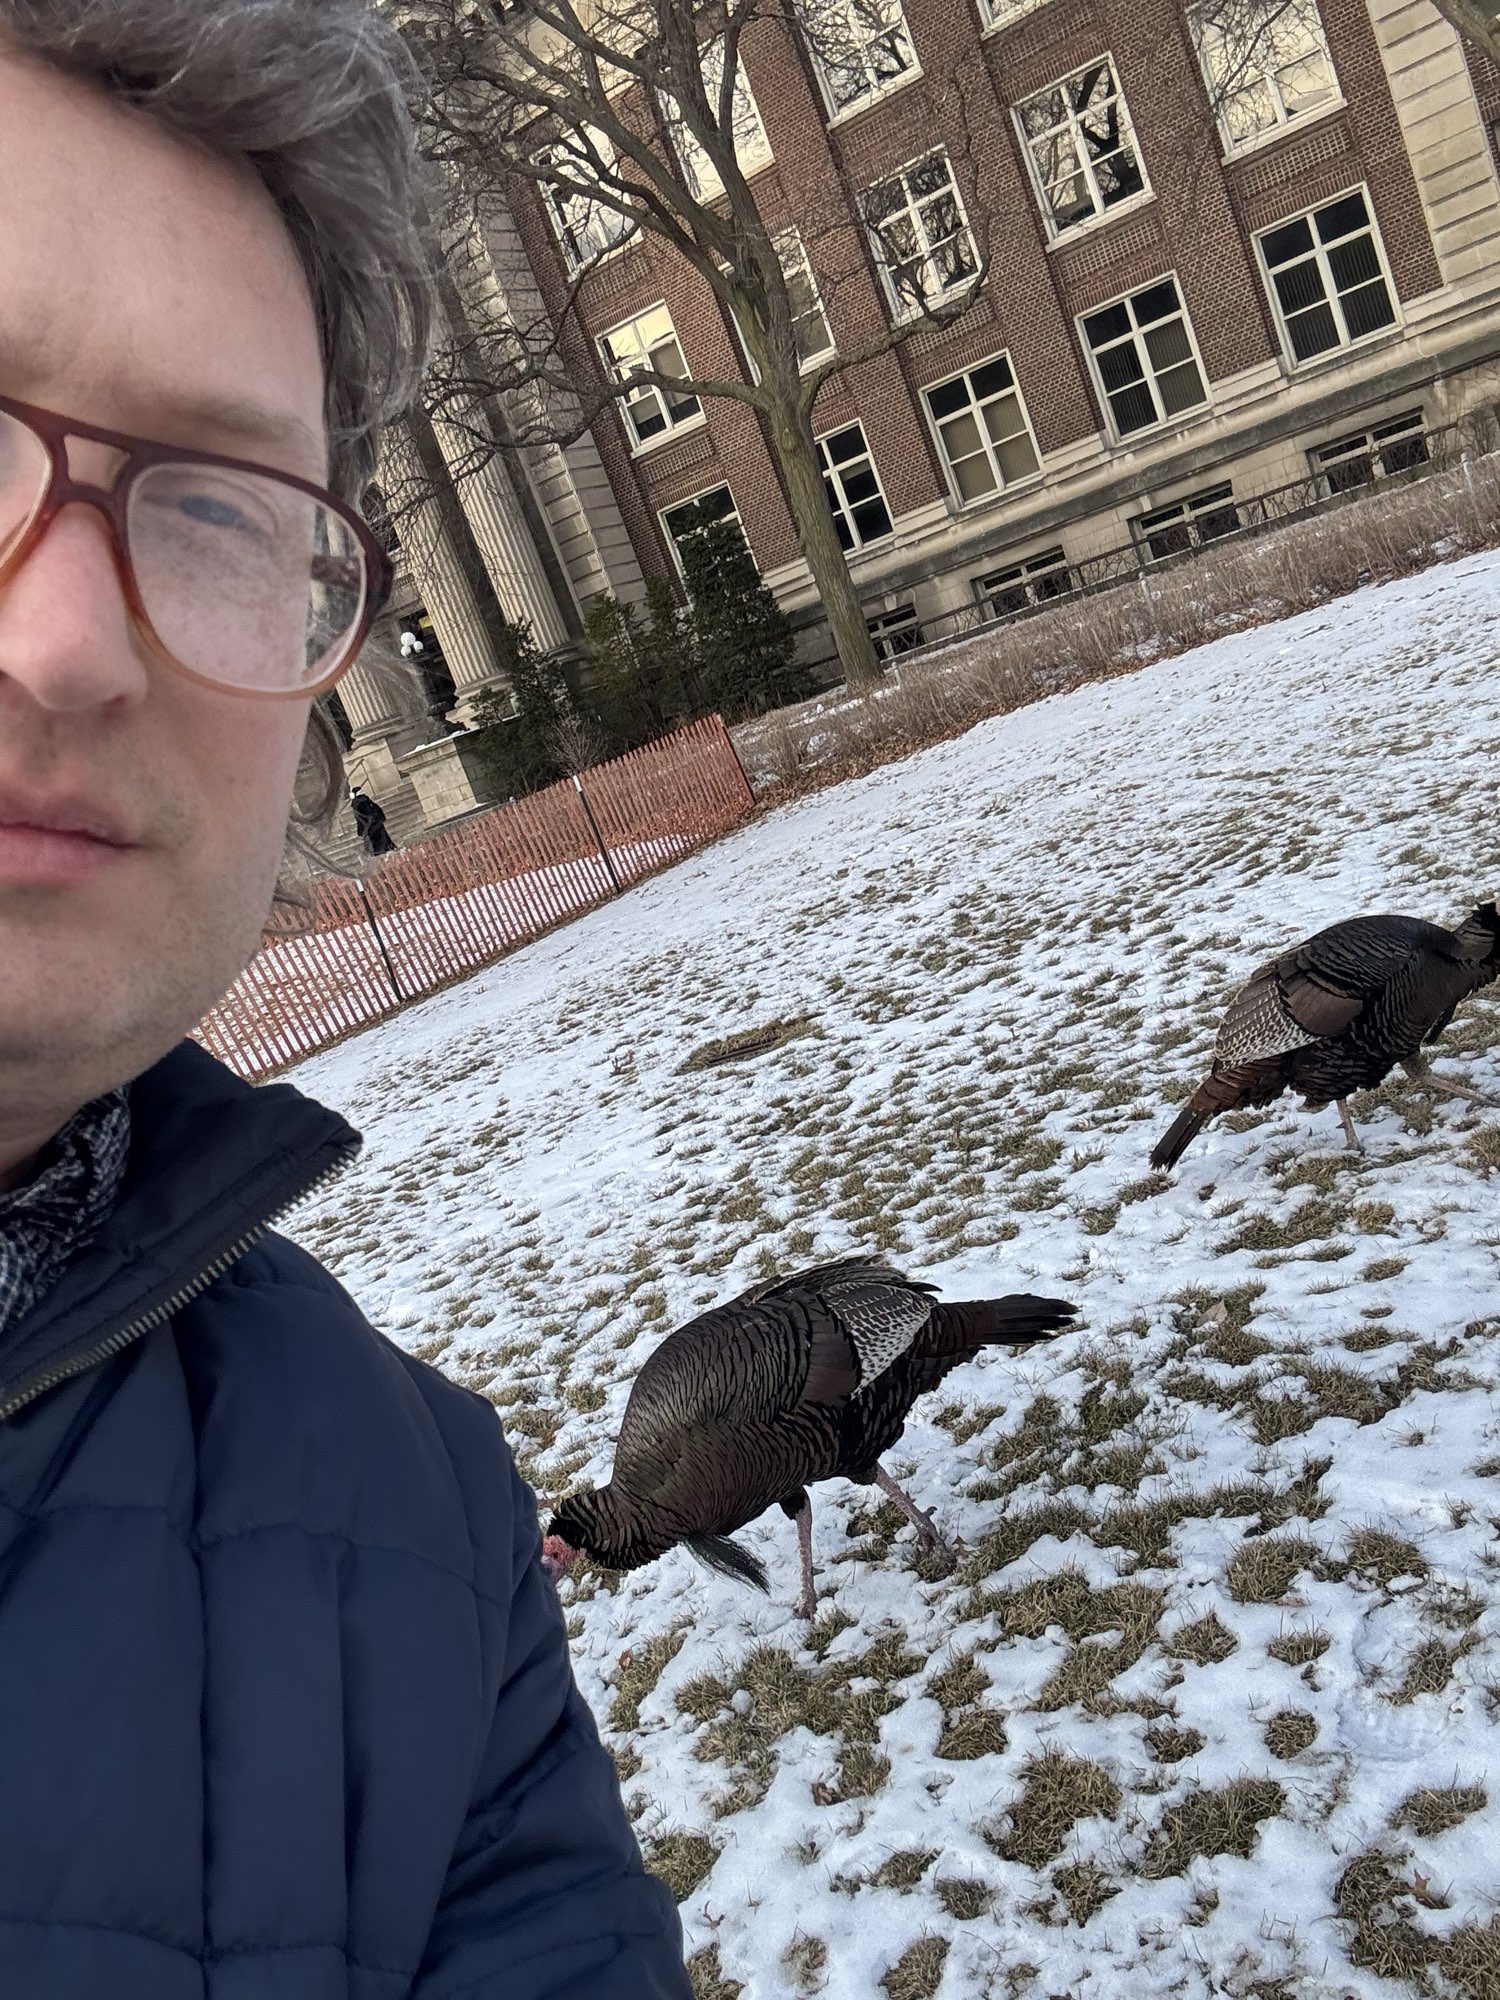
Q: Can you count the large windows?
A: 14